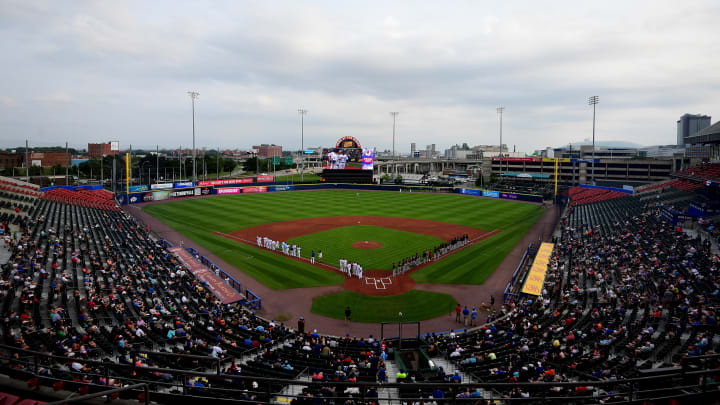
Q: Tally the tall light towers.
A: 5